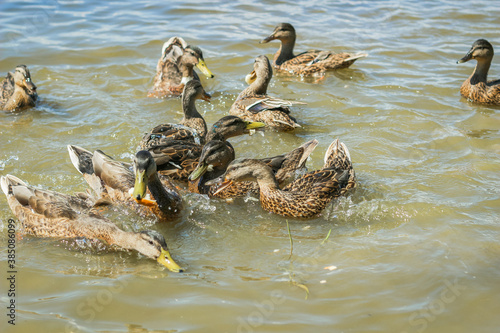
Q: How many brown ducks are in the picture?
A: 11